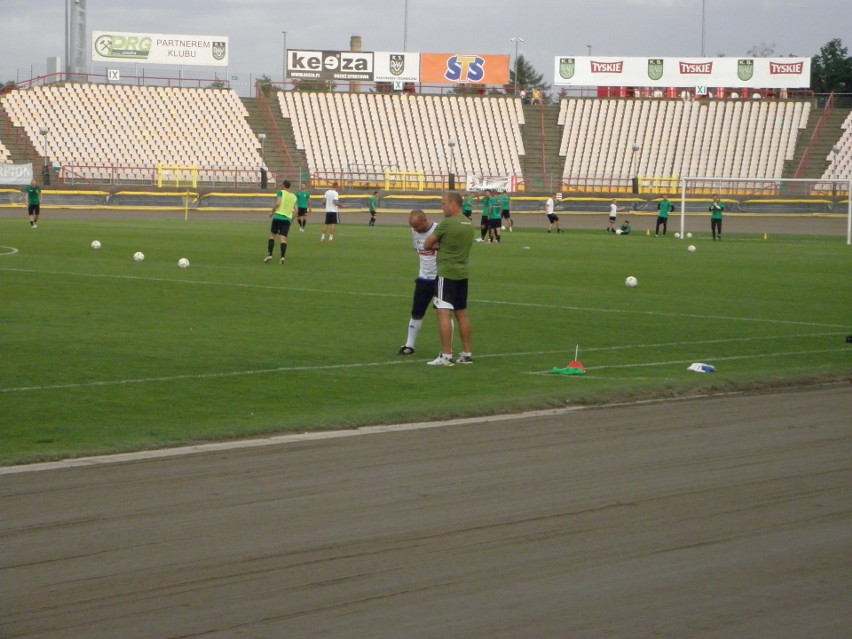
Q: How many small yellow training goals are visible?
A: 3